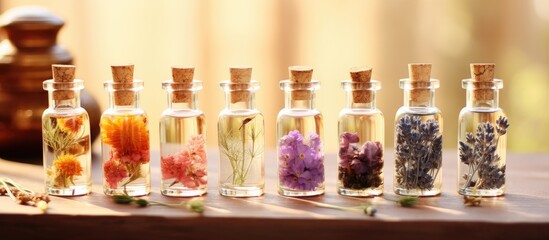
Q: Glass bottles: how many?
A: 8